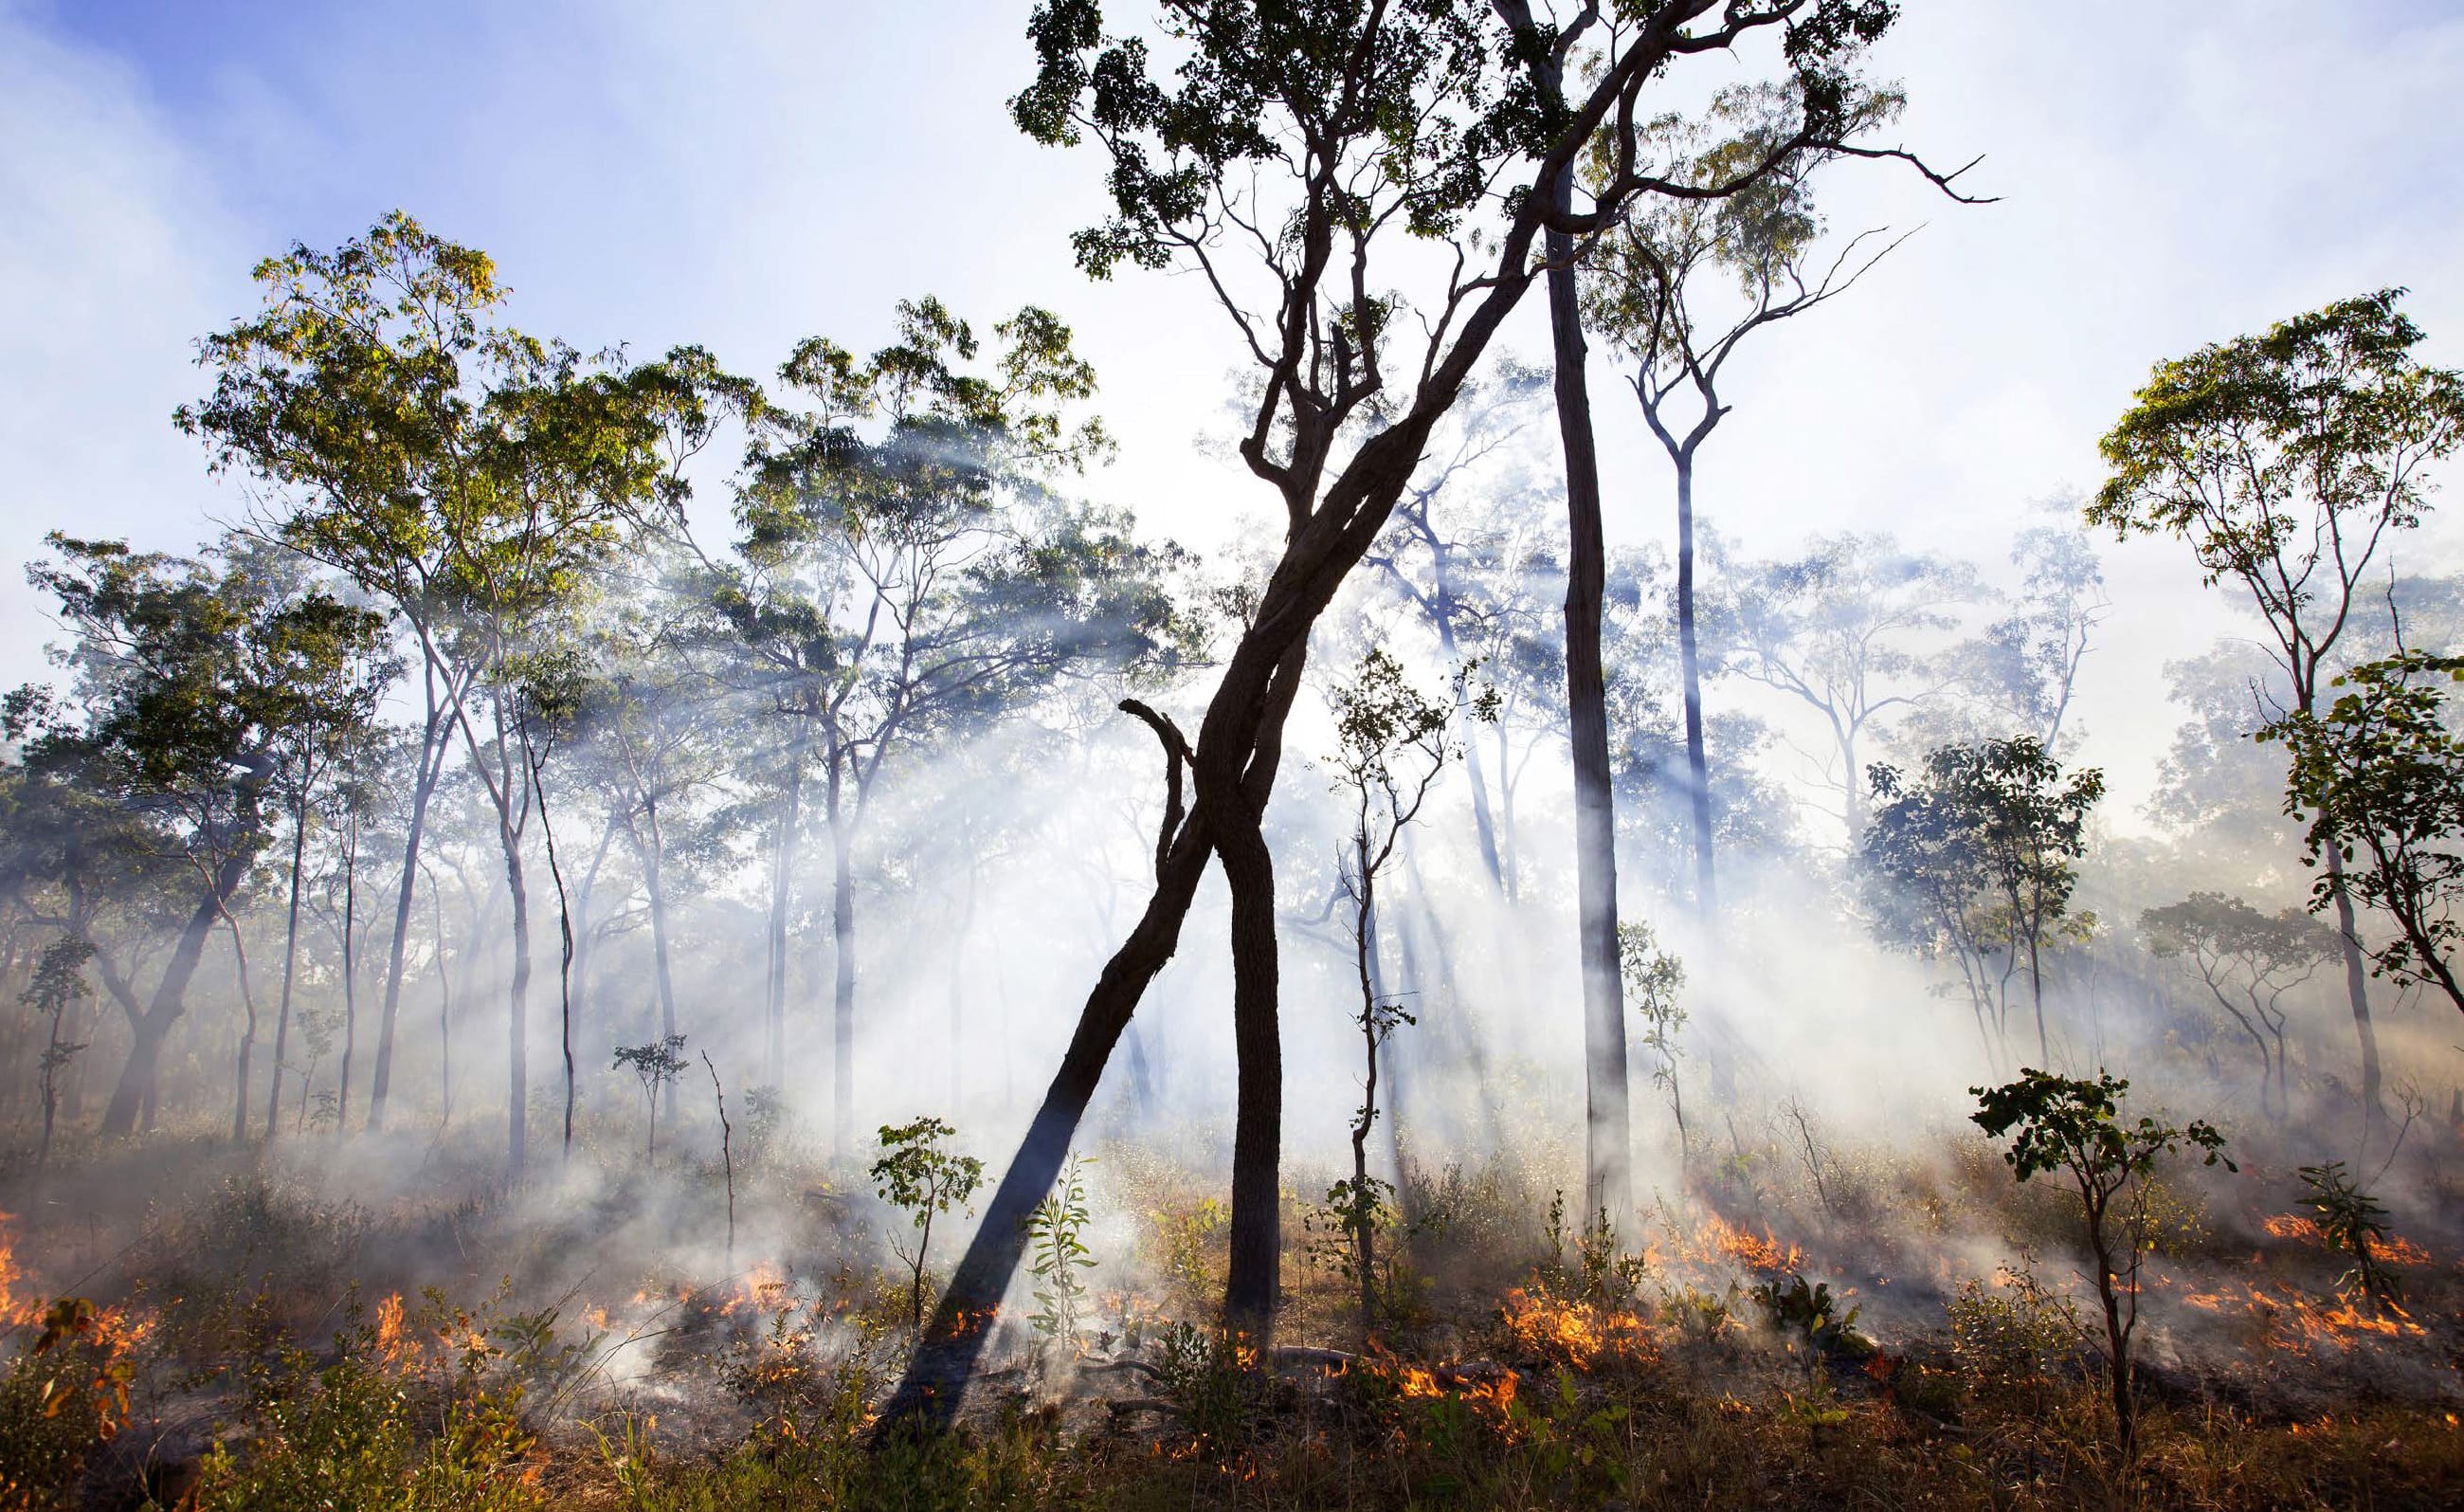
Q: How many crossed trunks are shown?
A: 2